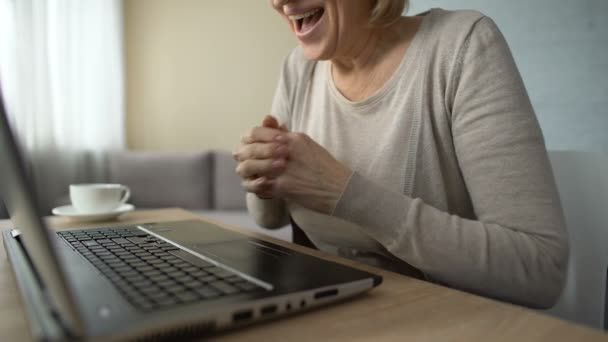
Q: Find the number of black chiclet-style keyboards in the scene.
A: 1